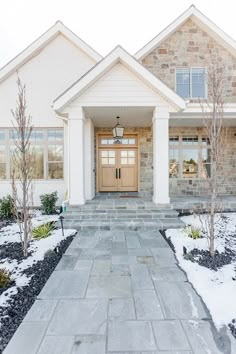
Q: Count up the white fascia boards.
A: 6